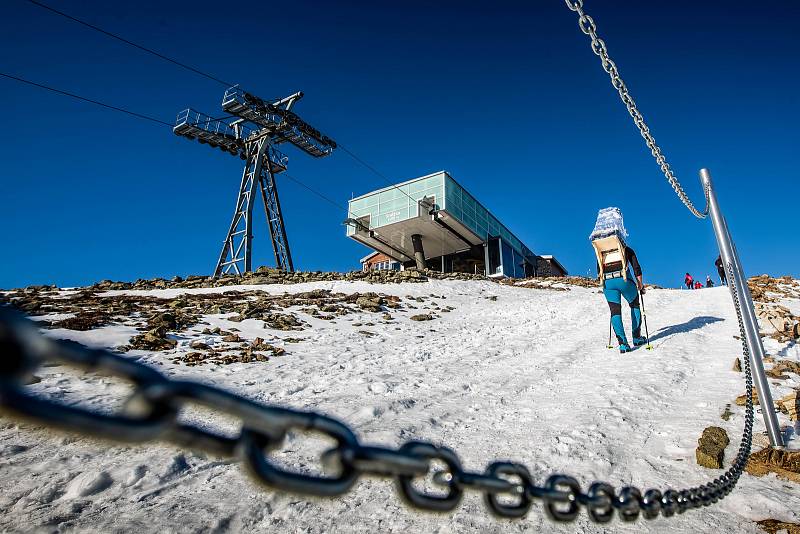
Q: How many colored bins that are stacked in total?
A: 0